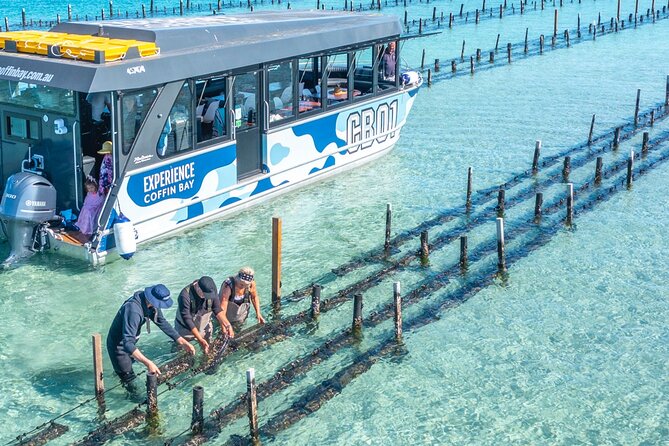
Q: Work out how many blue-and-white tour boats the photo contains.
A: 1